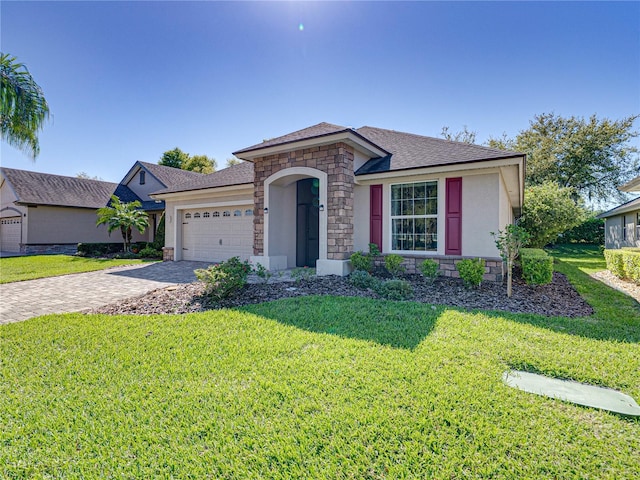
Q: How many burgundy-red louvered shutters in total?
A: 2